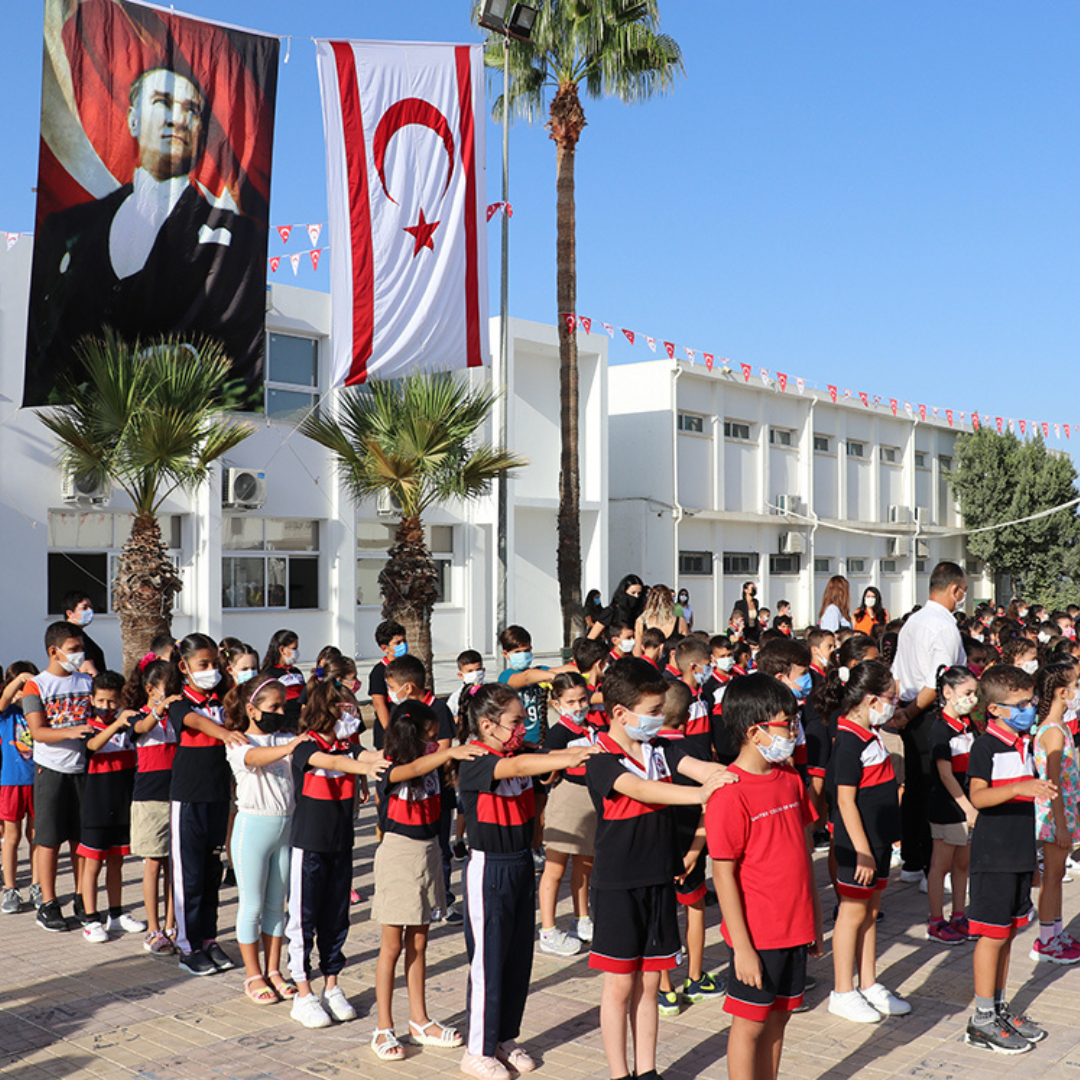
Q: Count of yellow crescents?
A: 0